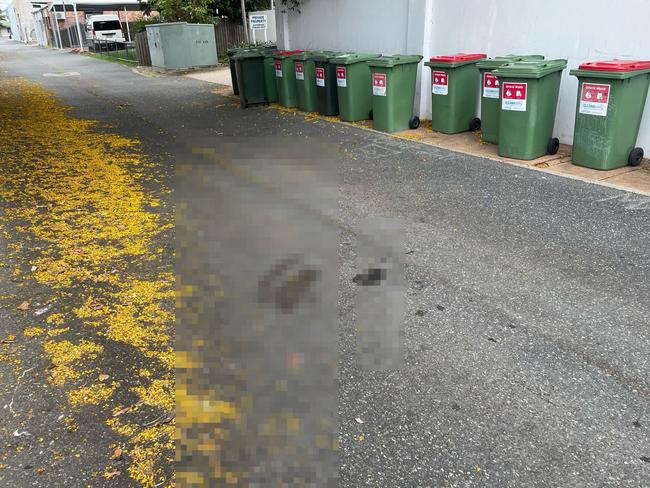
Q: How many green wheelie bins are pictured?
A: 12